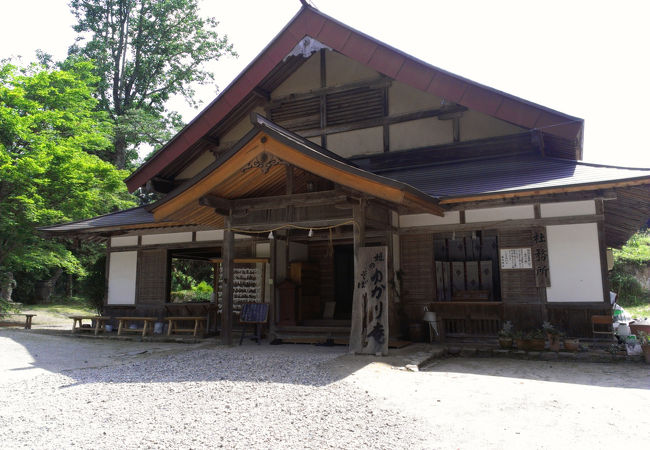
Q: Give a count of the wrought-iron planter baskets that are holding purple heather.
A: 0